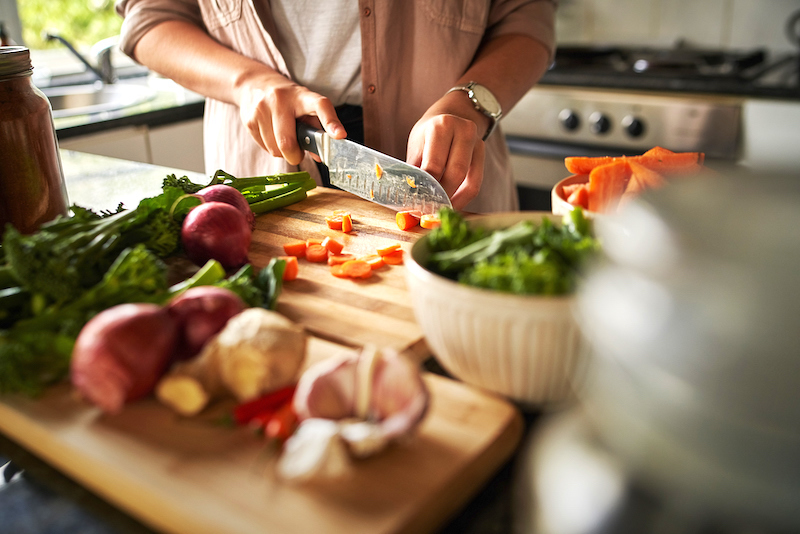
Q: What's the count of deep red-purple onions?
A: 4